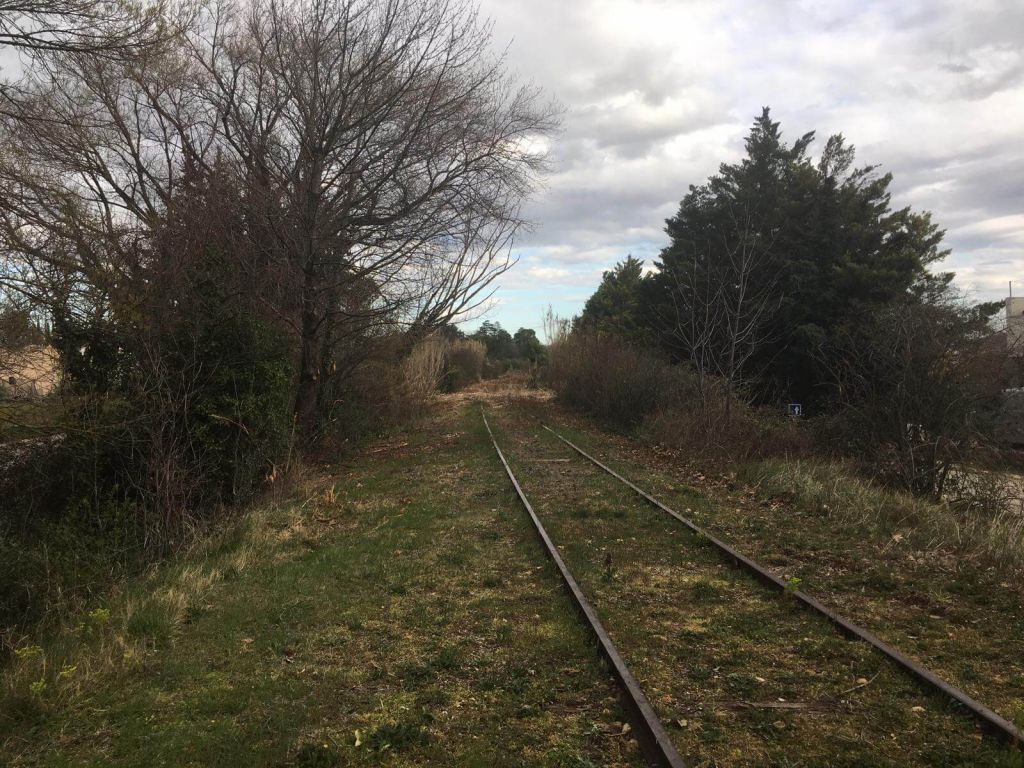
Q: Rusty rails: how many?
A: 2